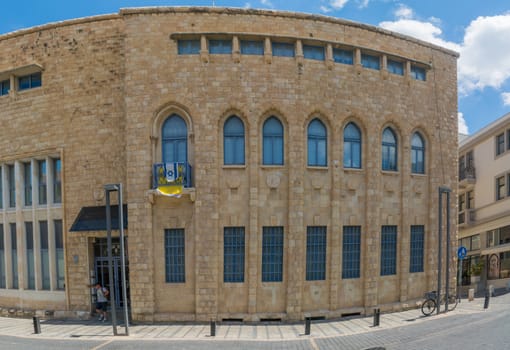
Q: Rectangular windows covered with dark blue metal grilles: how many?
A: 7